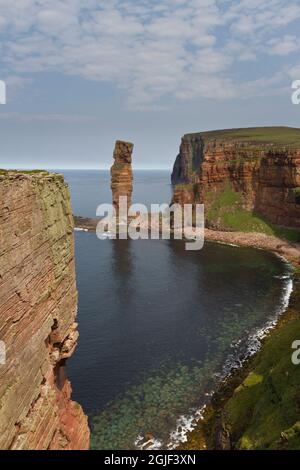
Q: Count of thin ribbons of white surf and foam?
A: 1